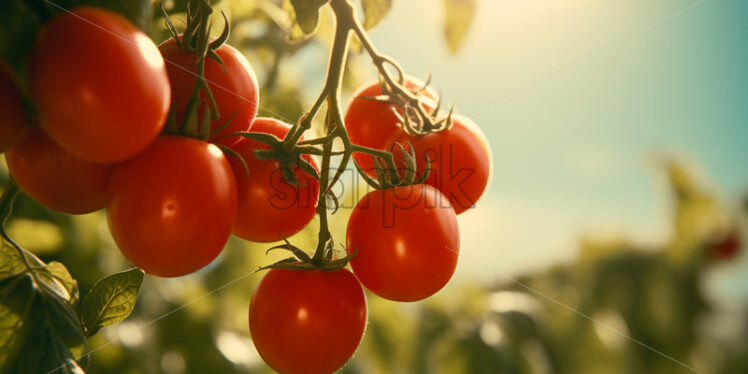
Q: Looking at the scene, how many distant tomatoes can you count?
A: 1